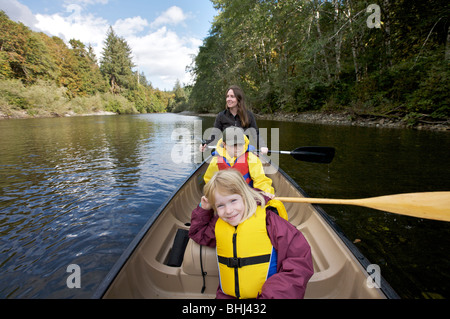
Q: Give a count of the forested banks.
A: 2